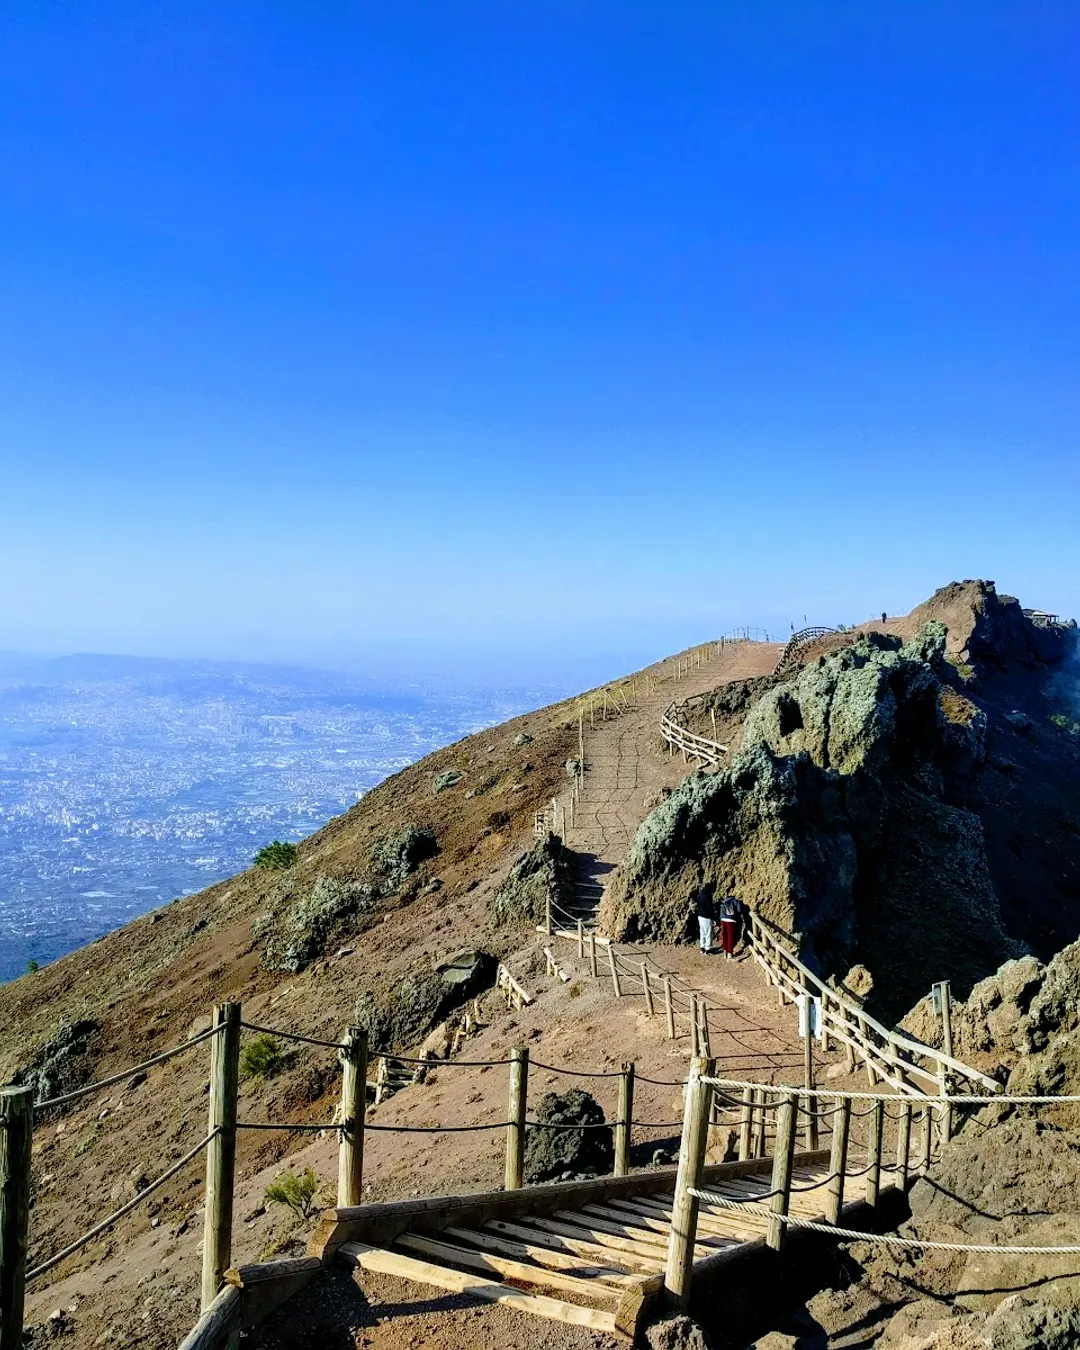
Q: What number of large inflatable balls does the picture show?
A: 0